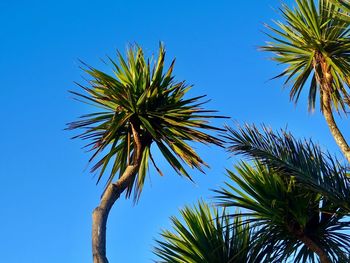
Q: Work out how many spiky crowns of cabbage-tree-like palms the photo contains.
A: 4